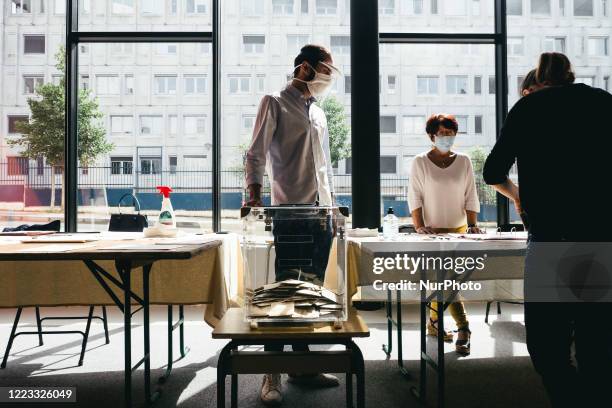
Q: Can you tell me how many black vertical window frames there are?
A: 4